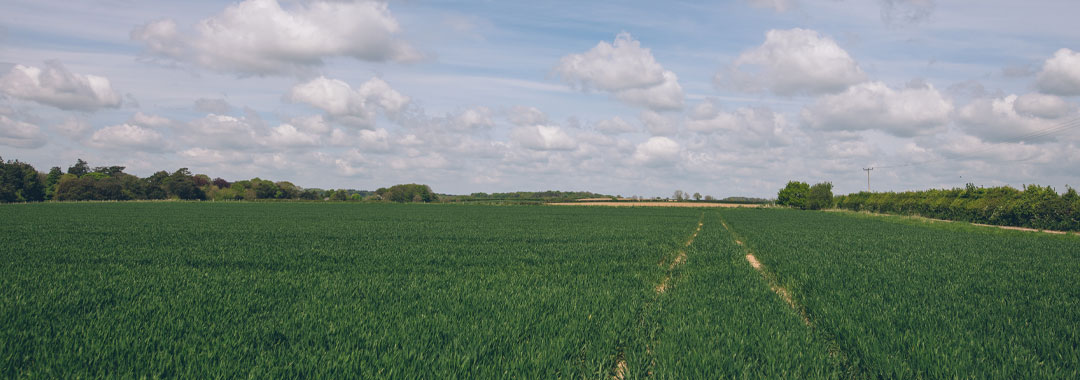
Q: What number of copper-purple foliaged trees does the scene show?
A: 2